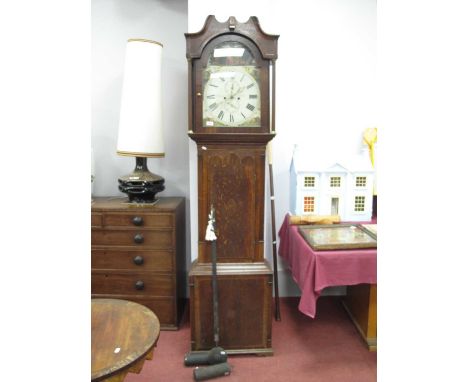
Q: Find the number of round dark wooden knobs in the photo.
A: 4